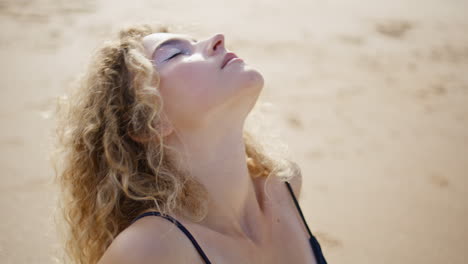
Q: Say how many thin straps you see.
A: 2